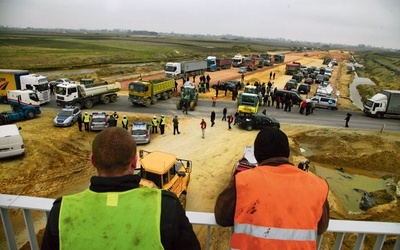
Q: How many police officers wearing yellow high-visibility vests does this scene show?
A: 5